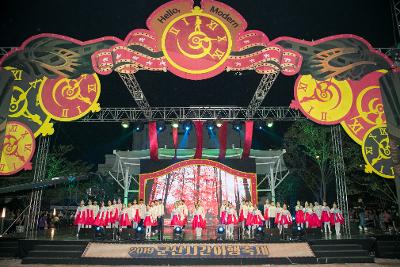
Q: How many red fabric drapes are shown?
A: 5